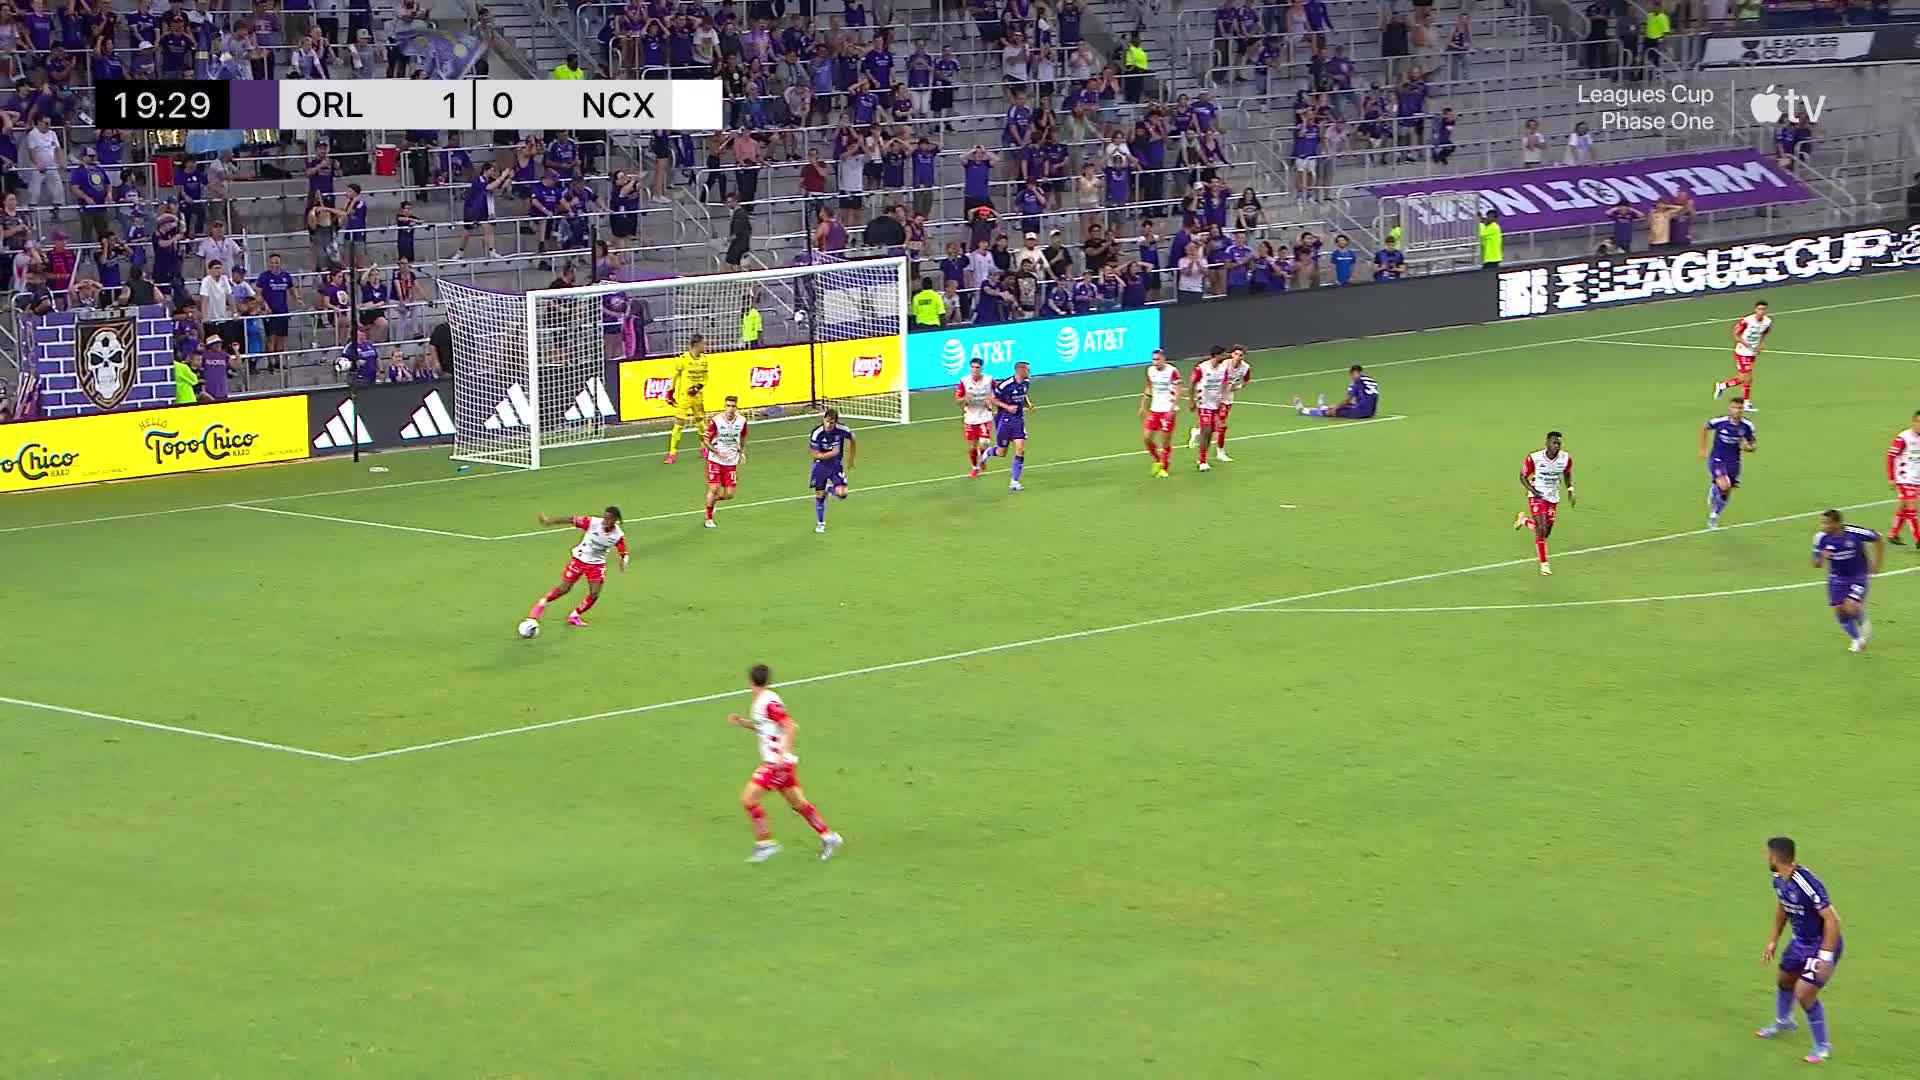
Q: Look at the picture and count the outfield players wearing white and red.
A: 10